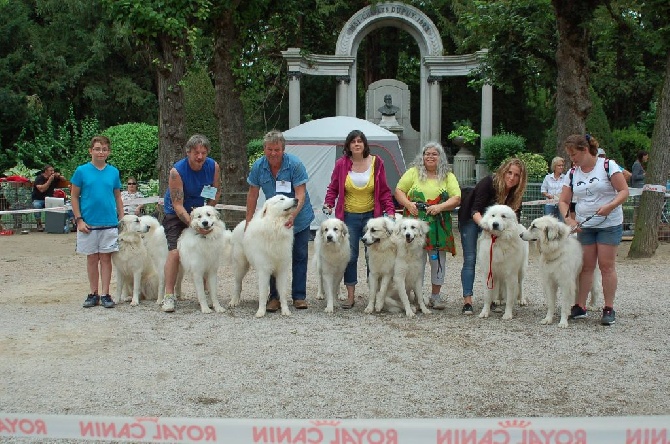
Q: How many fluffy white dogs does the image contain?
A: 9